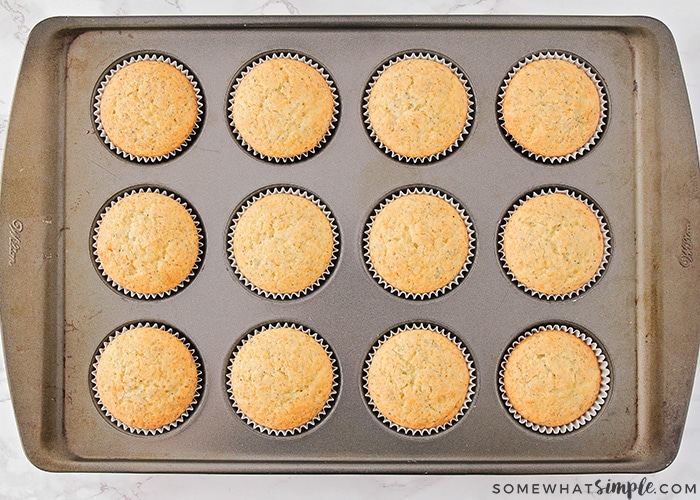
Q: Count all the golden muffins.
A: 12